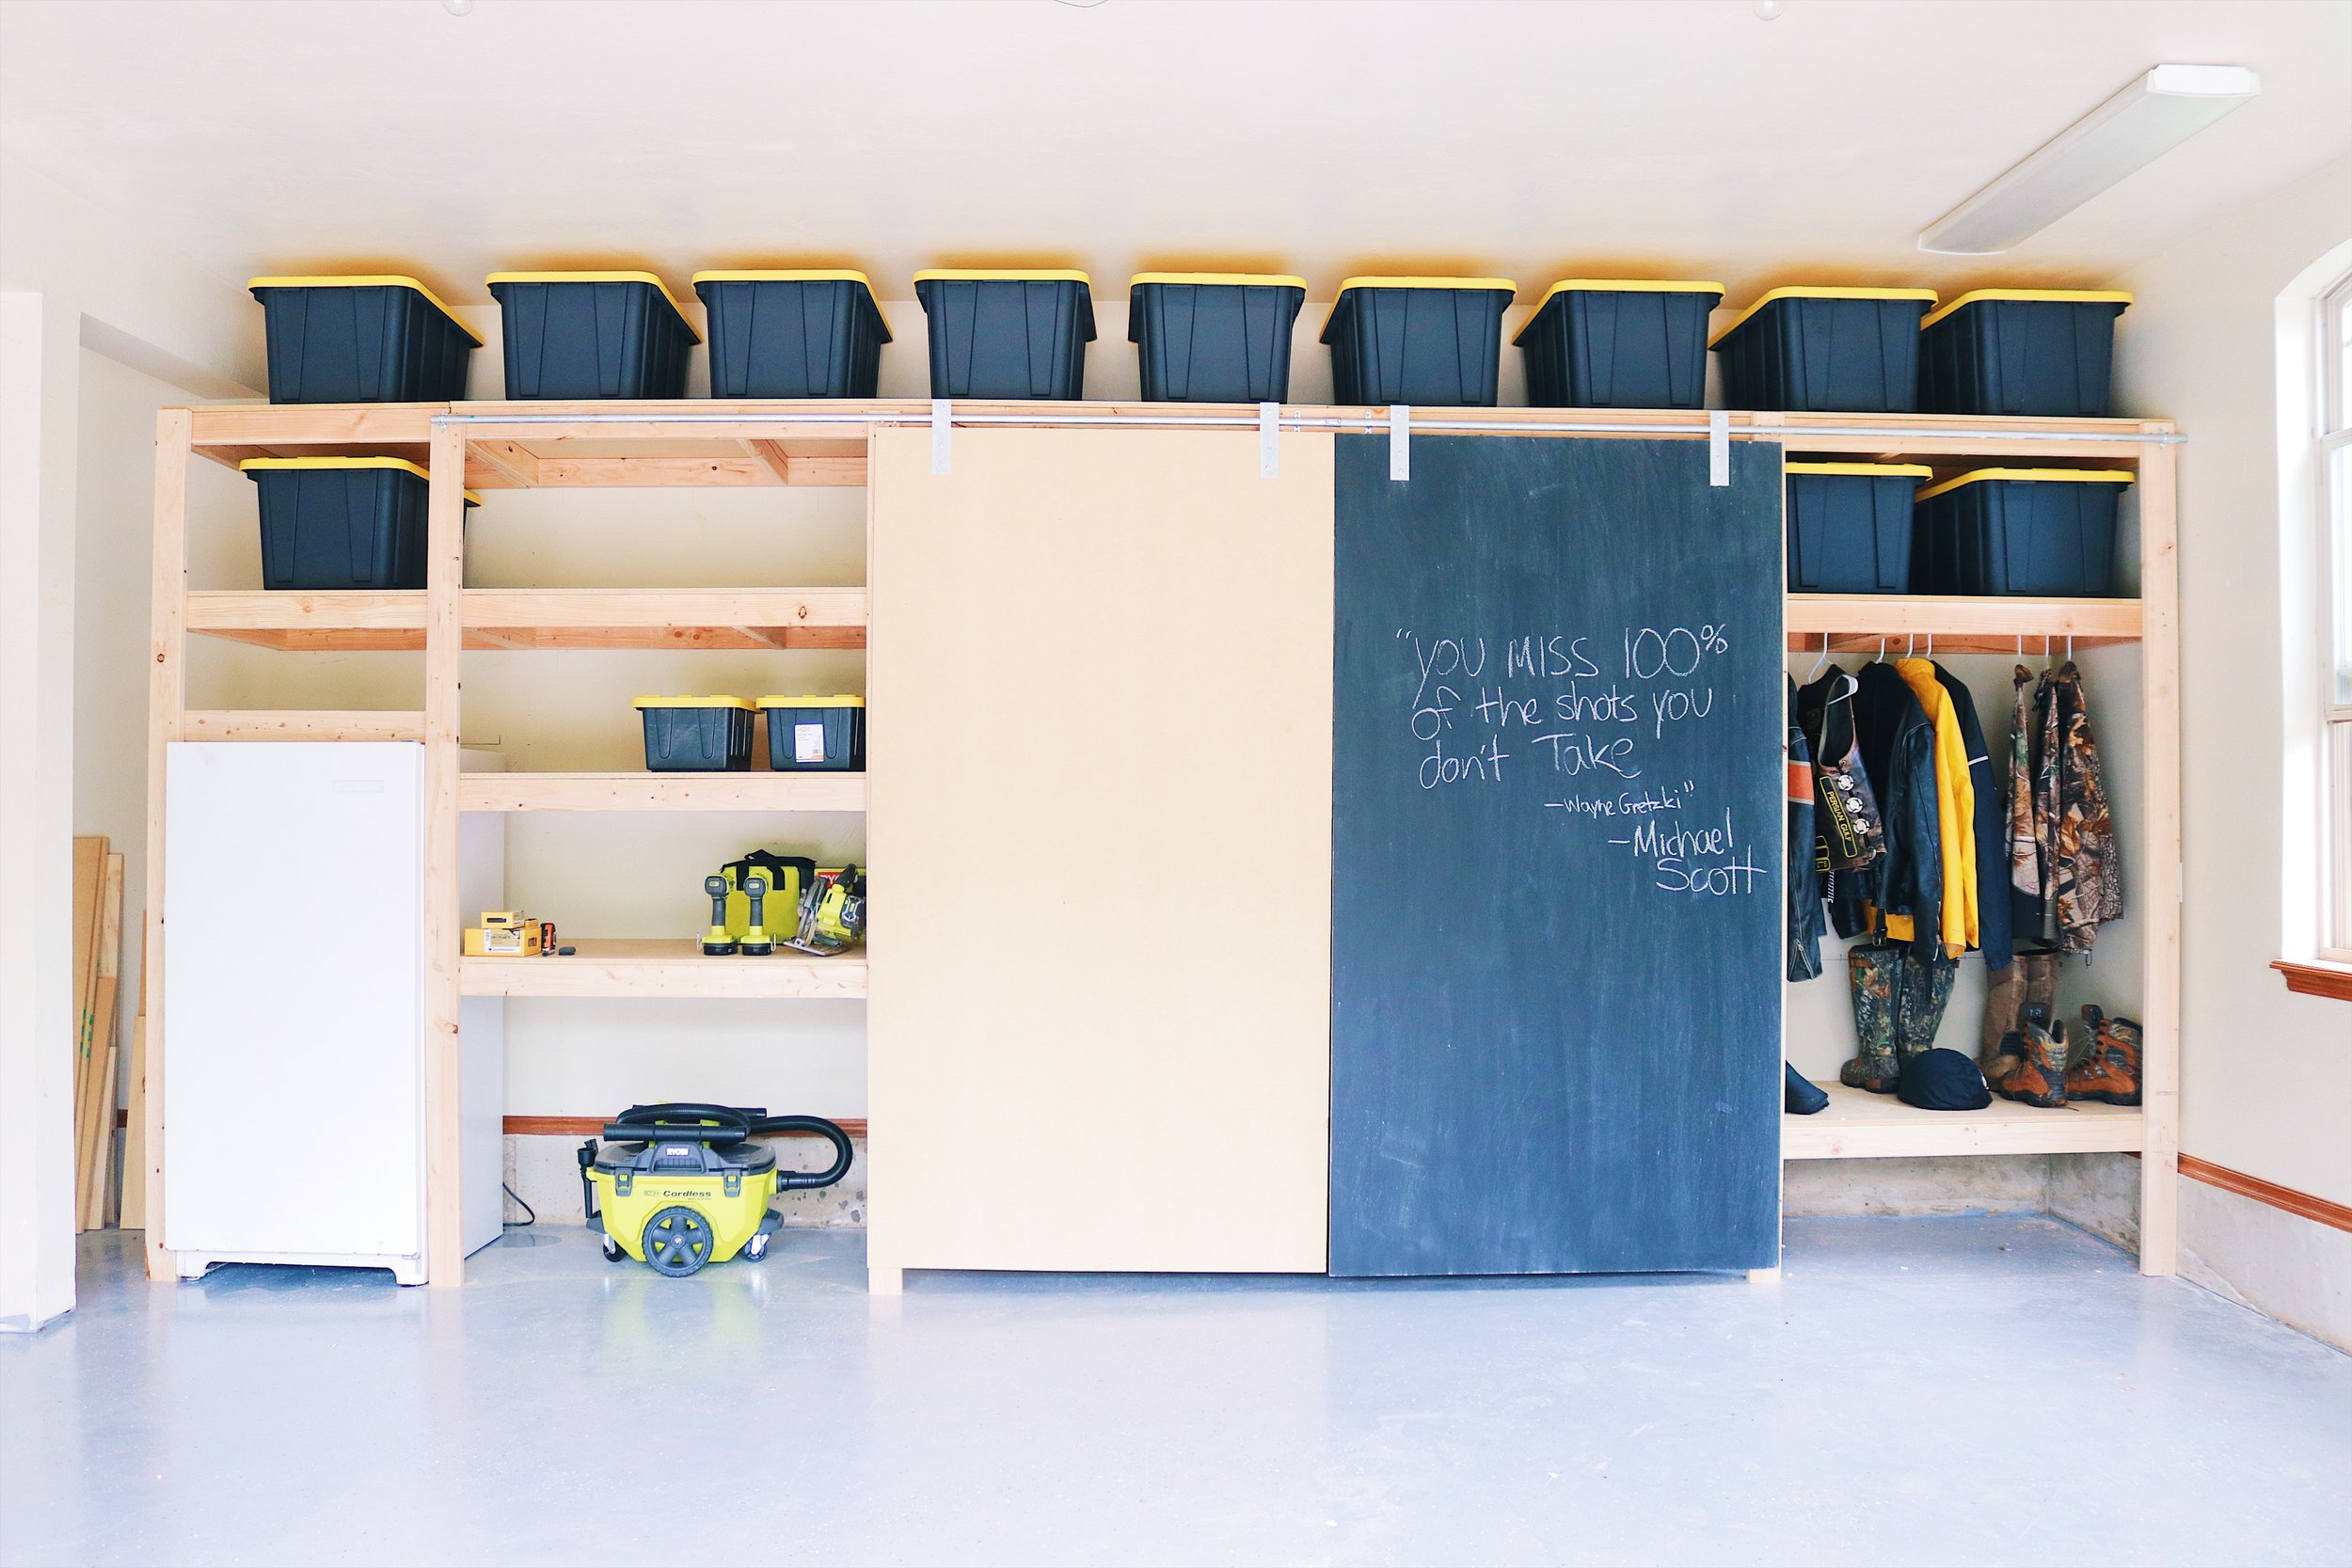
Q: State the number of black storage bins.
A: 14